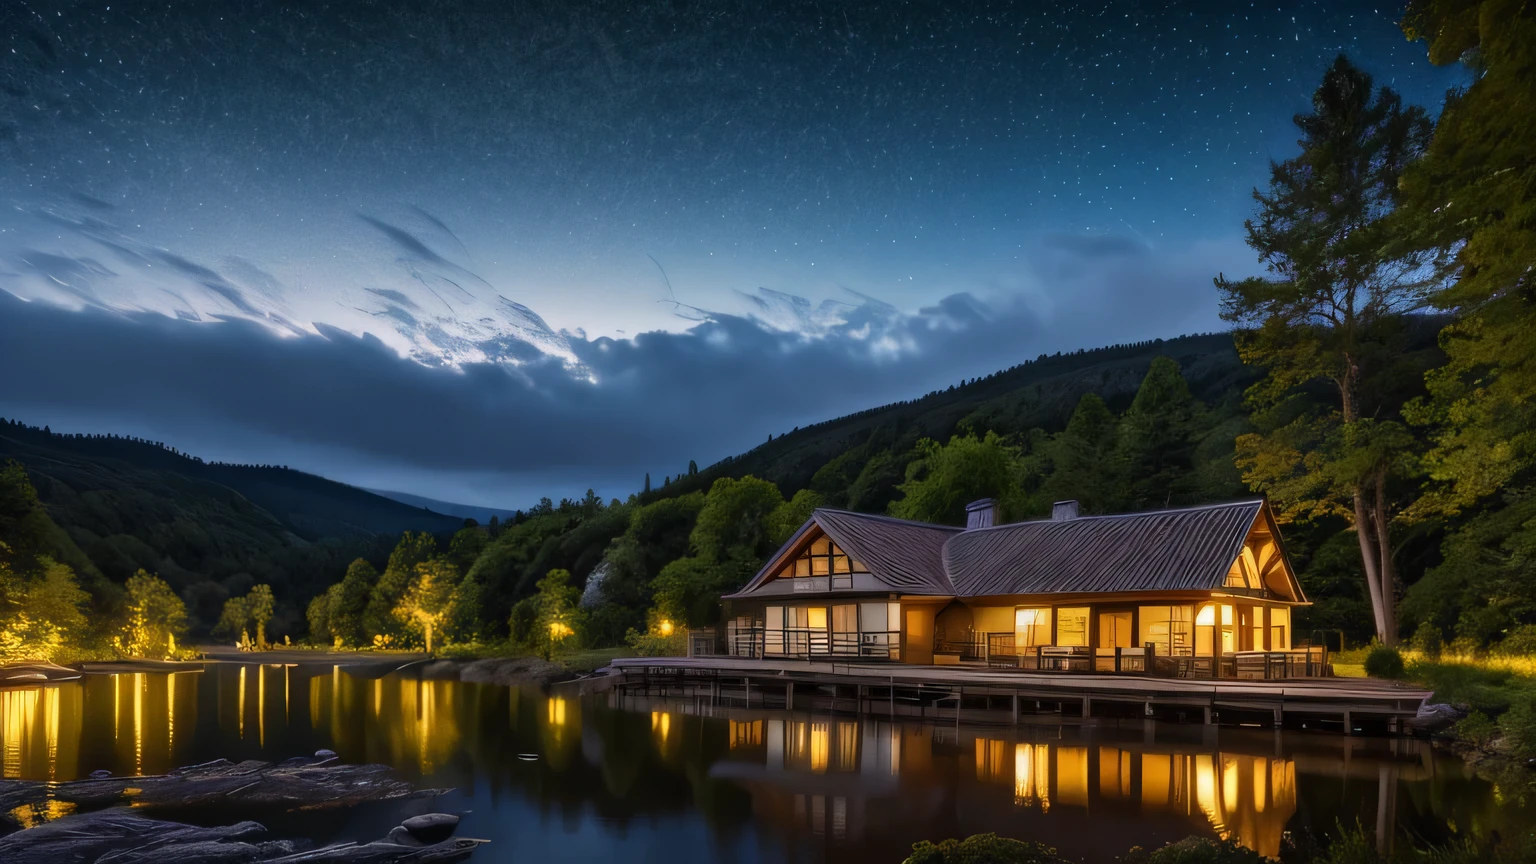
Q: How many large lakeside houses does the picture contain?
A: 1